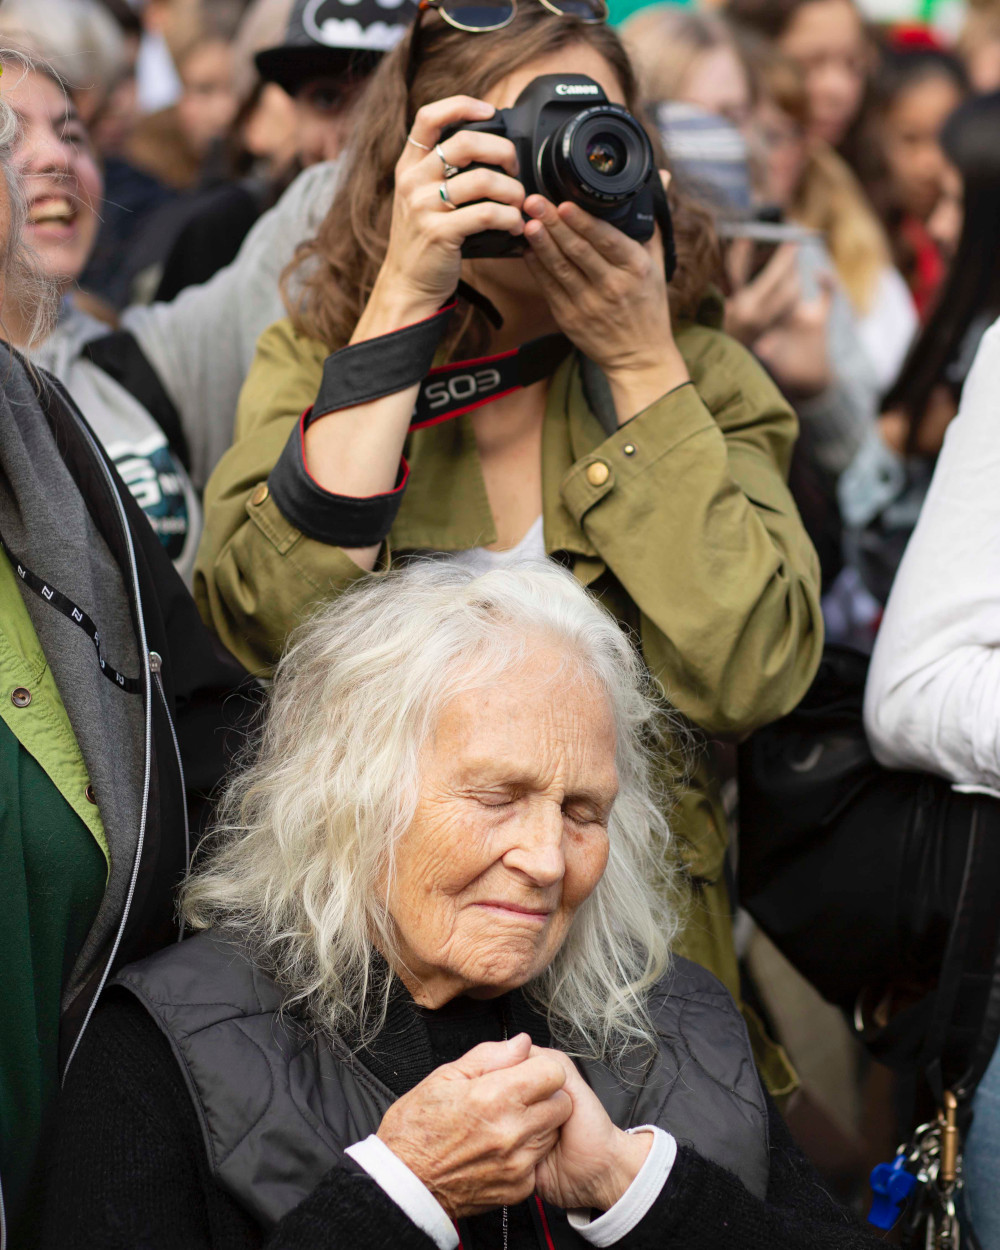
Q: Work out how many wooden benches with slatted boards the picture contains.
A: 0